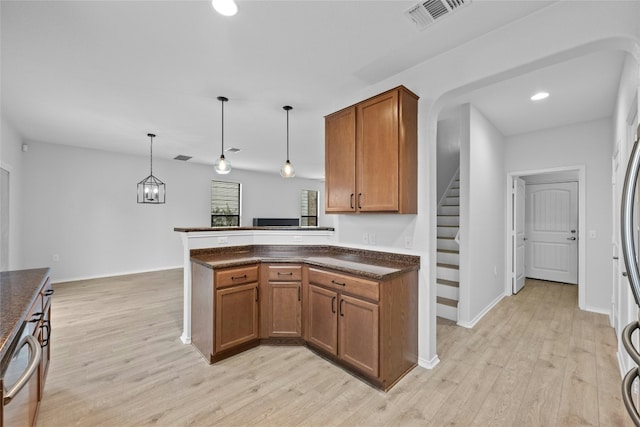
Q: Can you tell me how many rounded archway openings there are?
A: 1